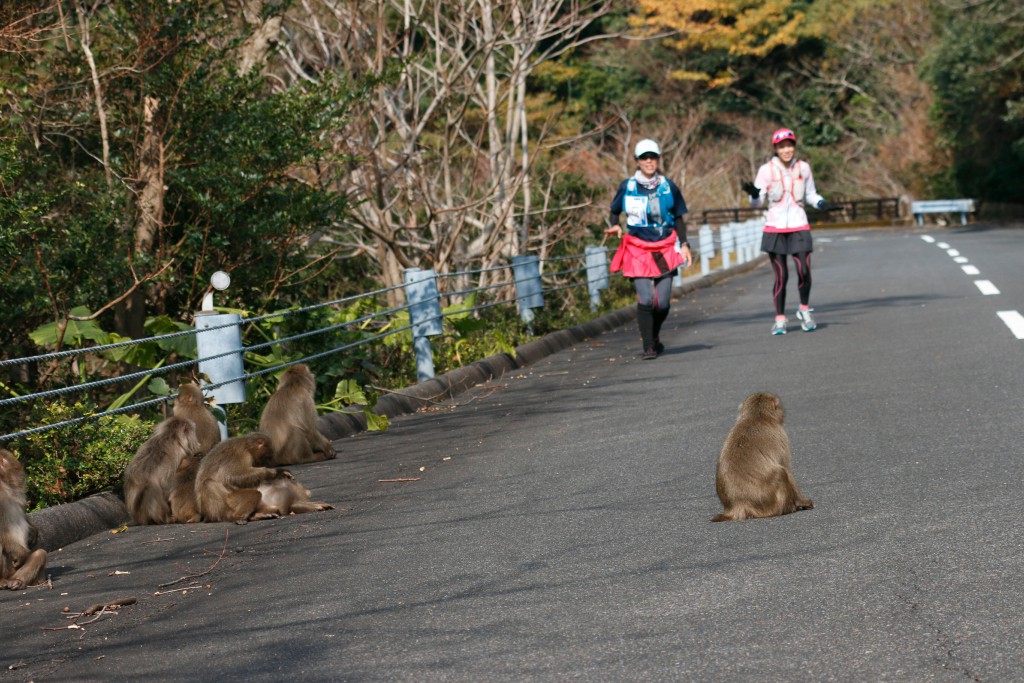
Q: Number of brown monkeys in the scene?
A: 8